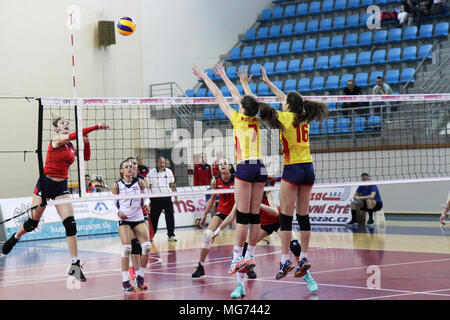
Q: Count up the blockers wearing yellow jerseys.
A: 2